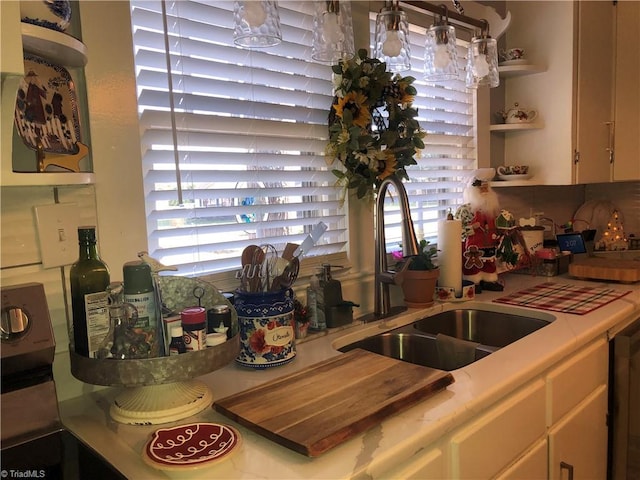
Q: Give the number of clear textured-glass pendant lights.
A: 5